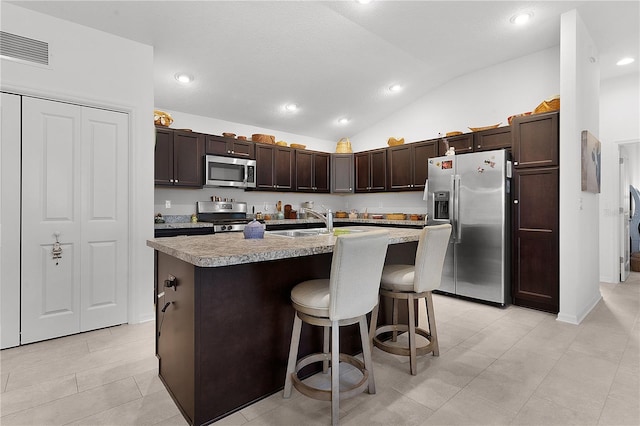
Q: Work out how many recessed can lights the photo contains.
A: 7